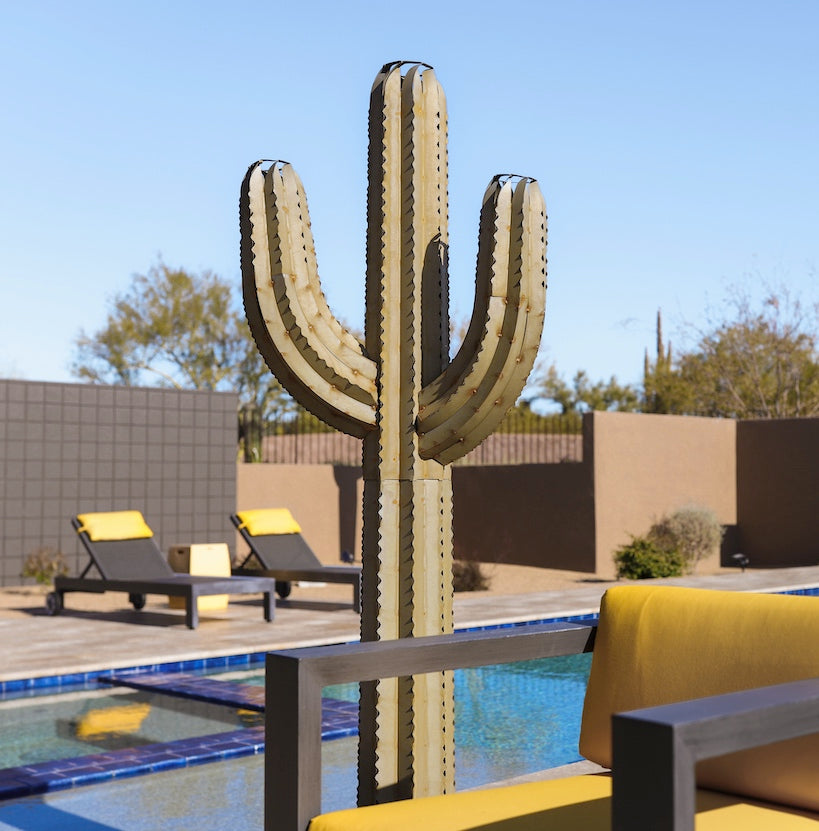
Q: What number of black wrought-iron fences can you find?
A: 1